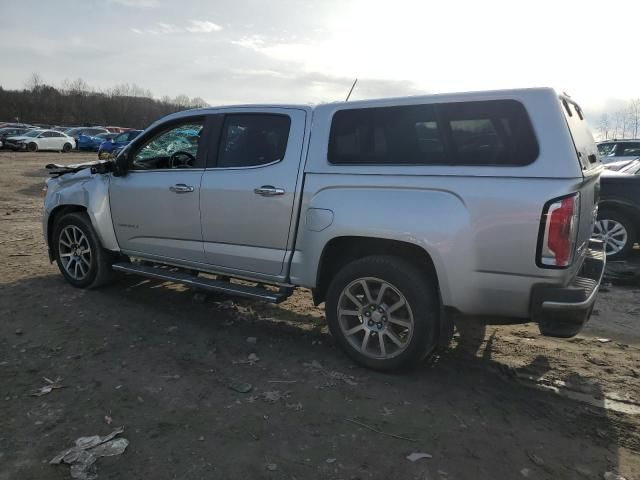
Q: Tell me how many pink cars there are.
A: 0